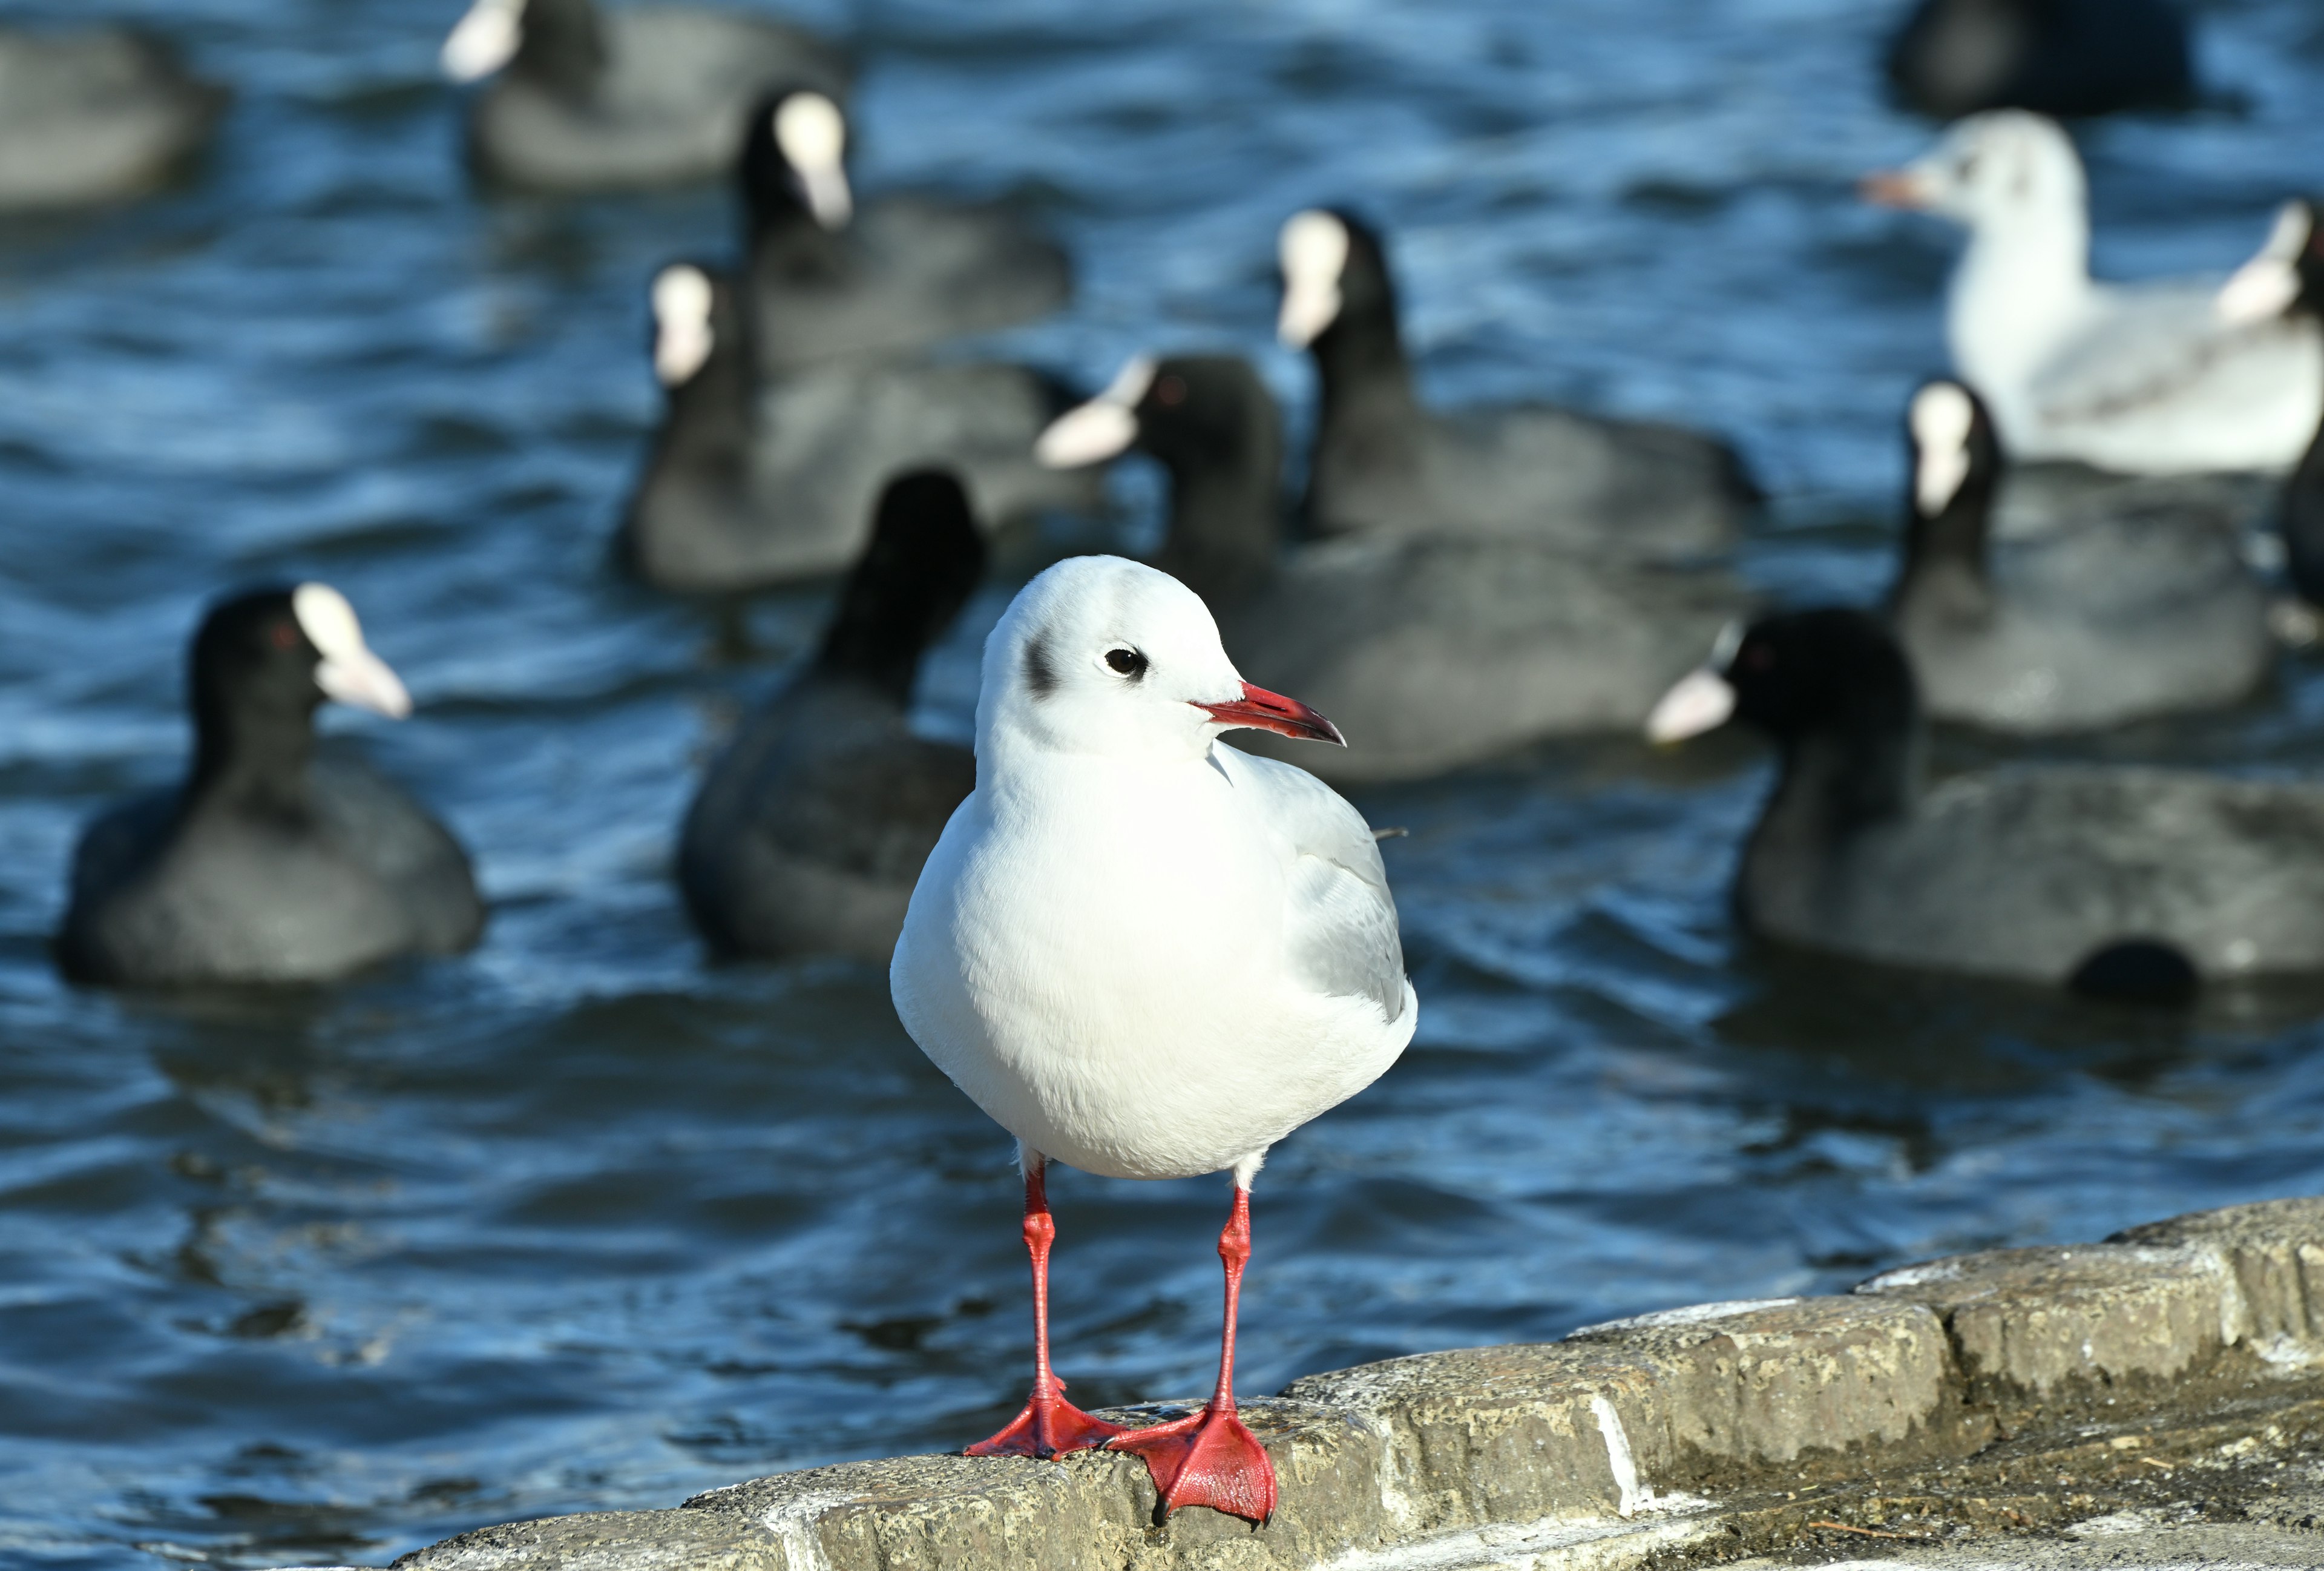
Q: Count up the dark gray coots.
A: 12